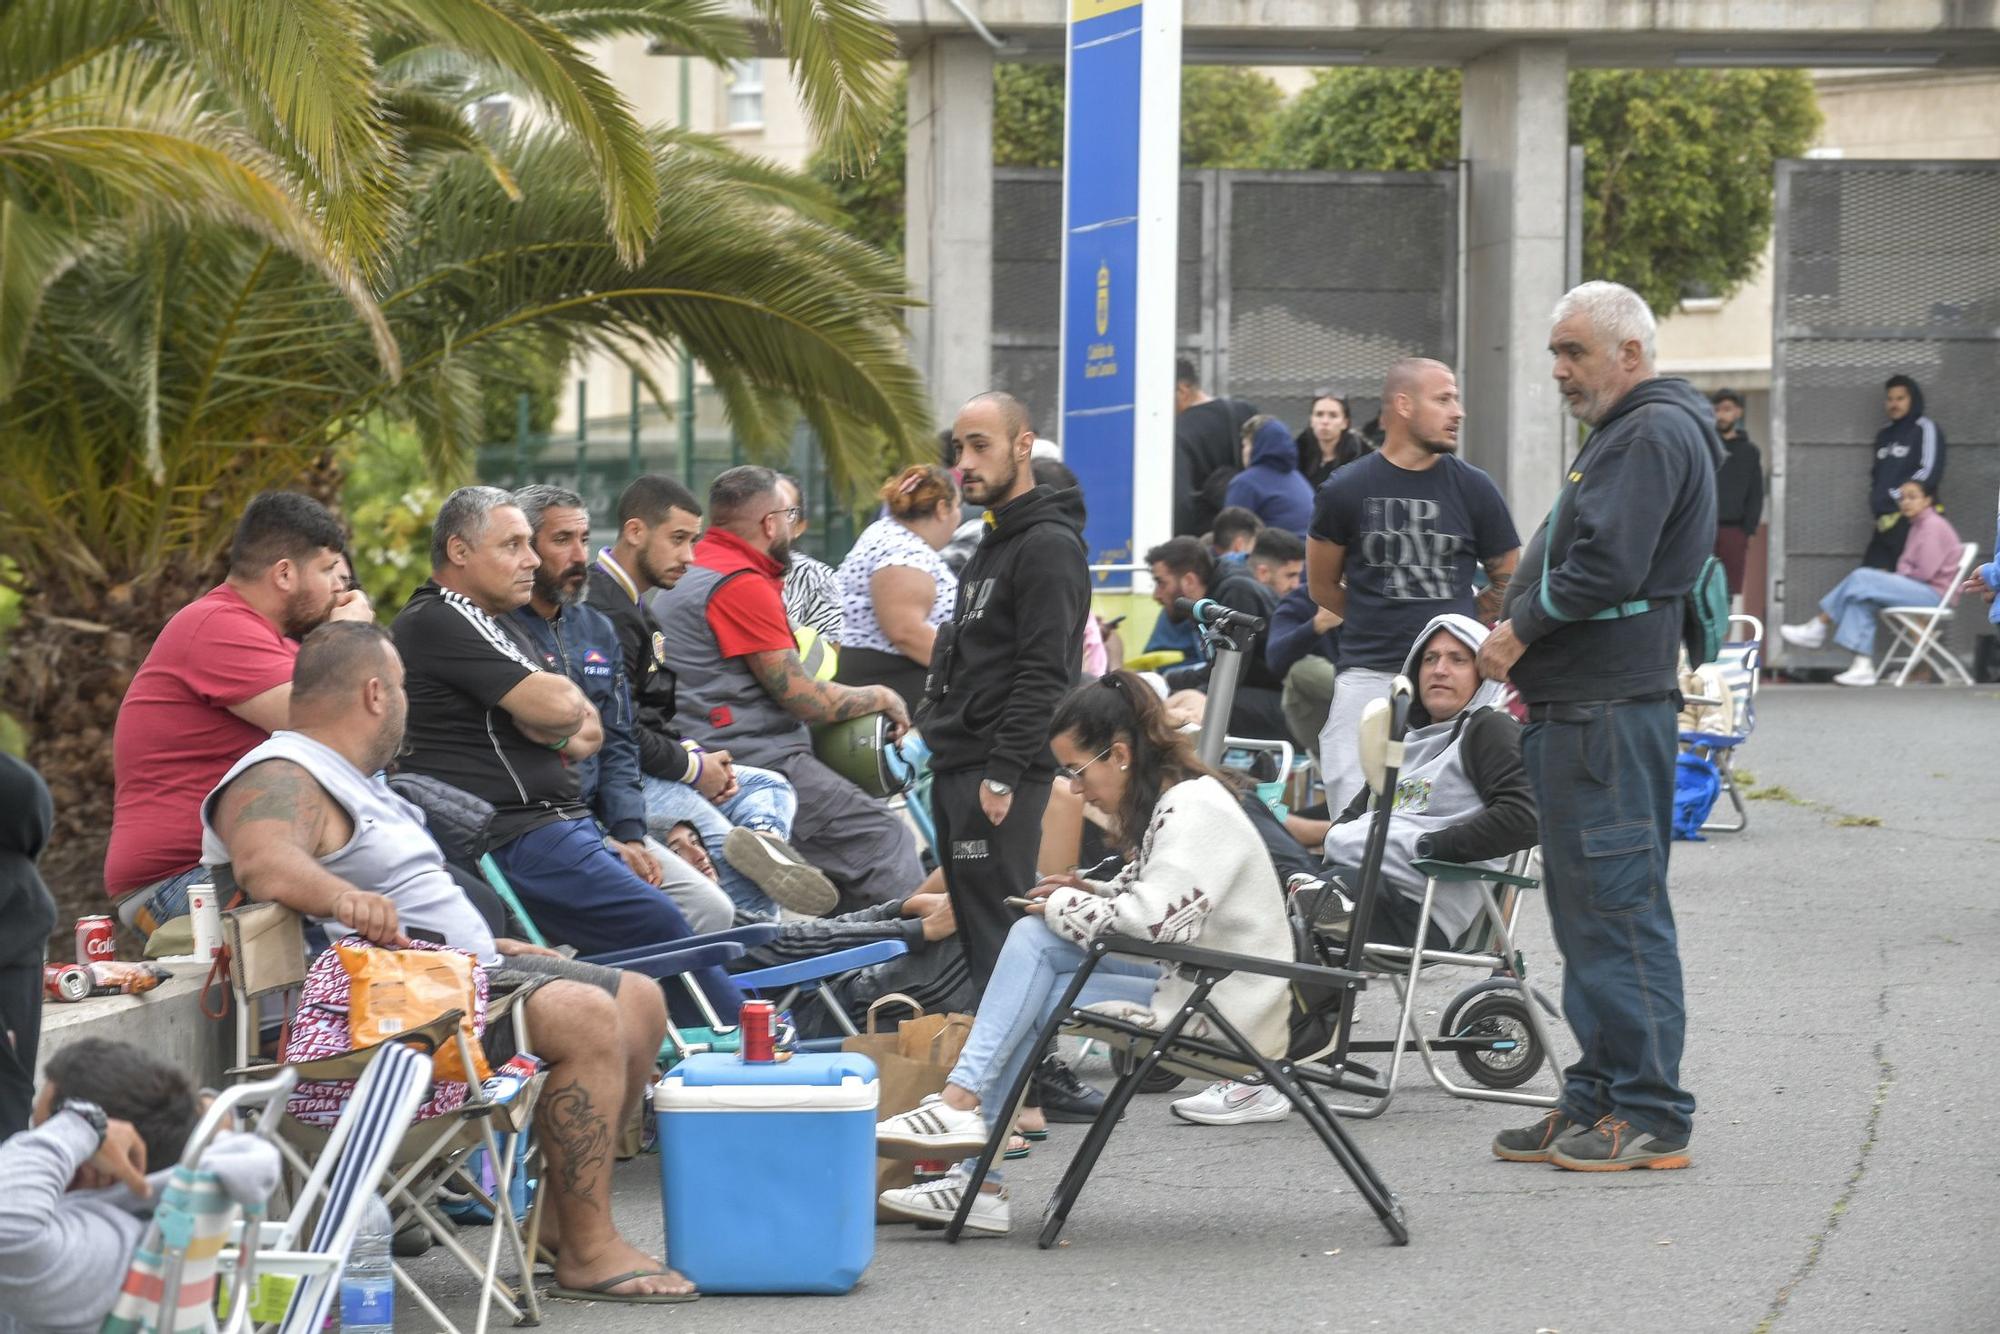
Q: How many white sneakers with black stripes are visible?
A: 2